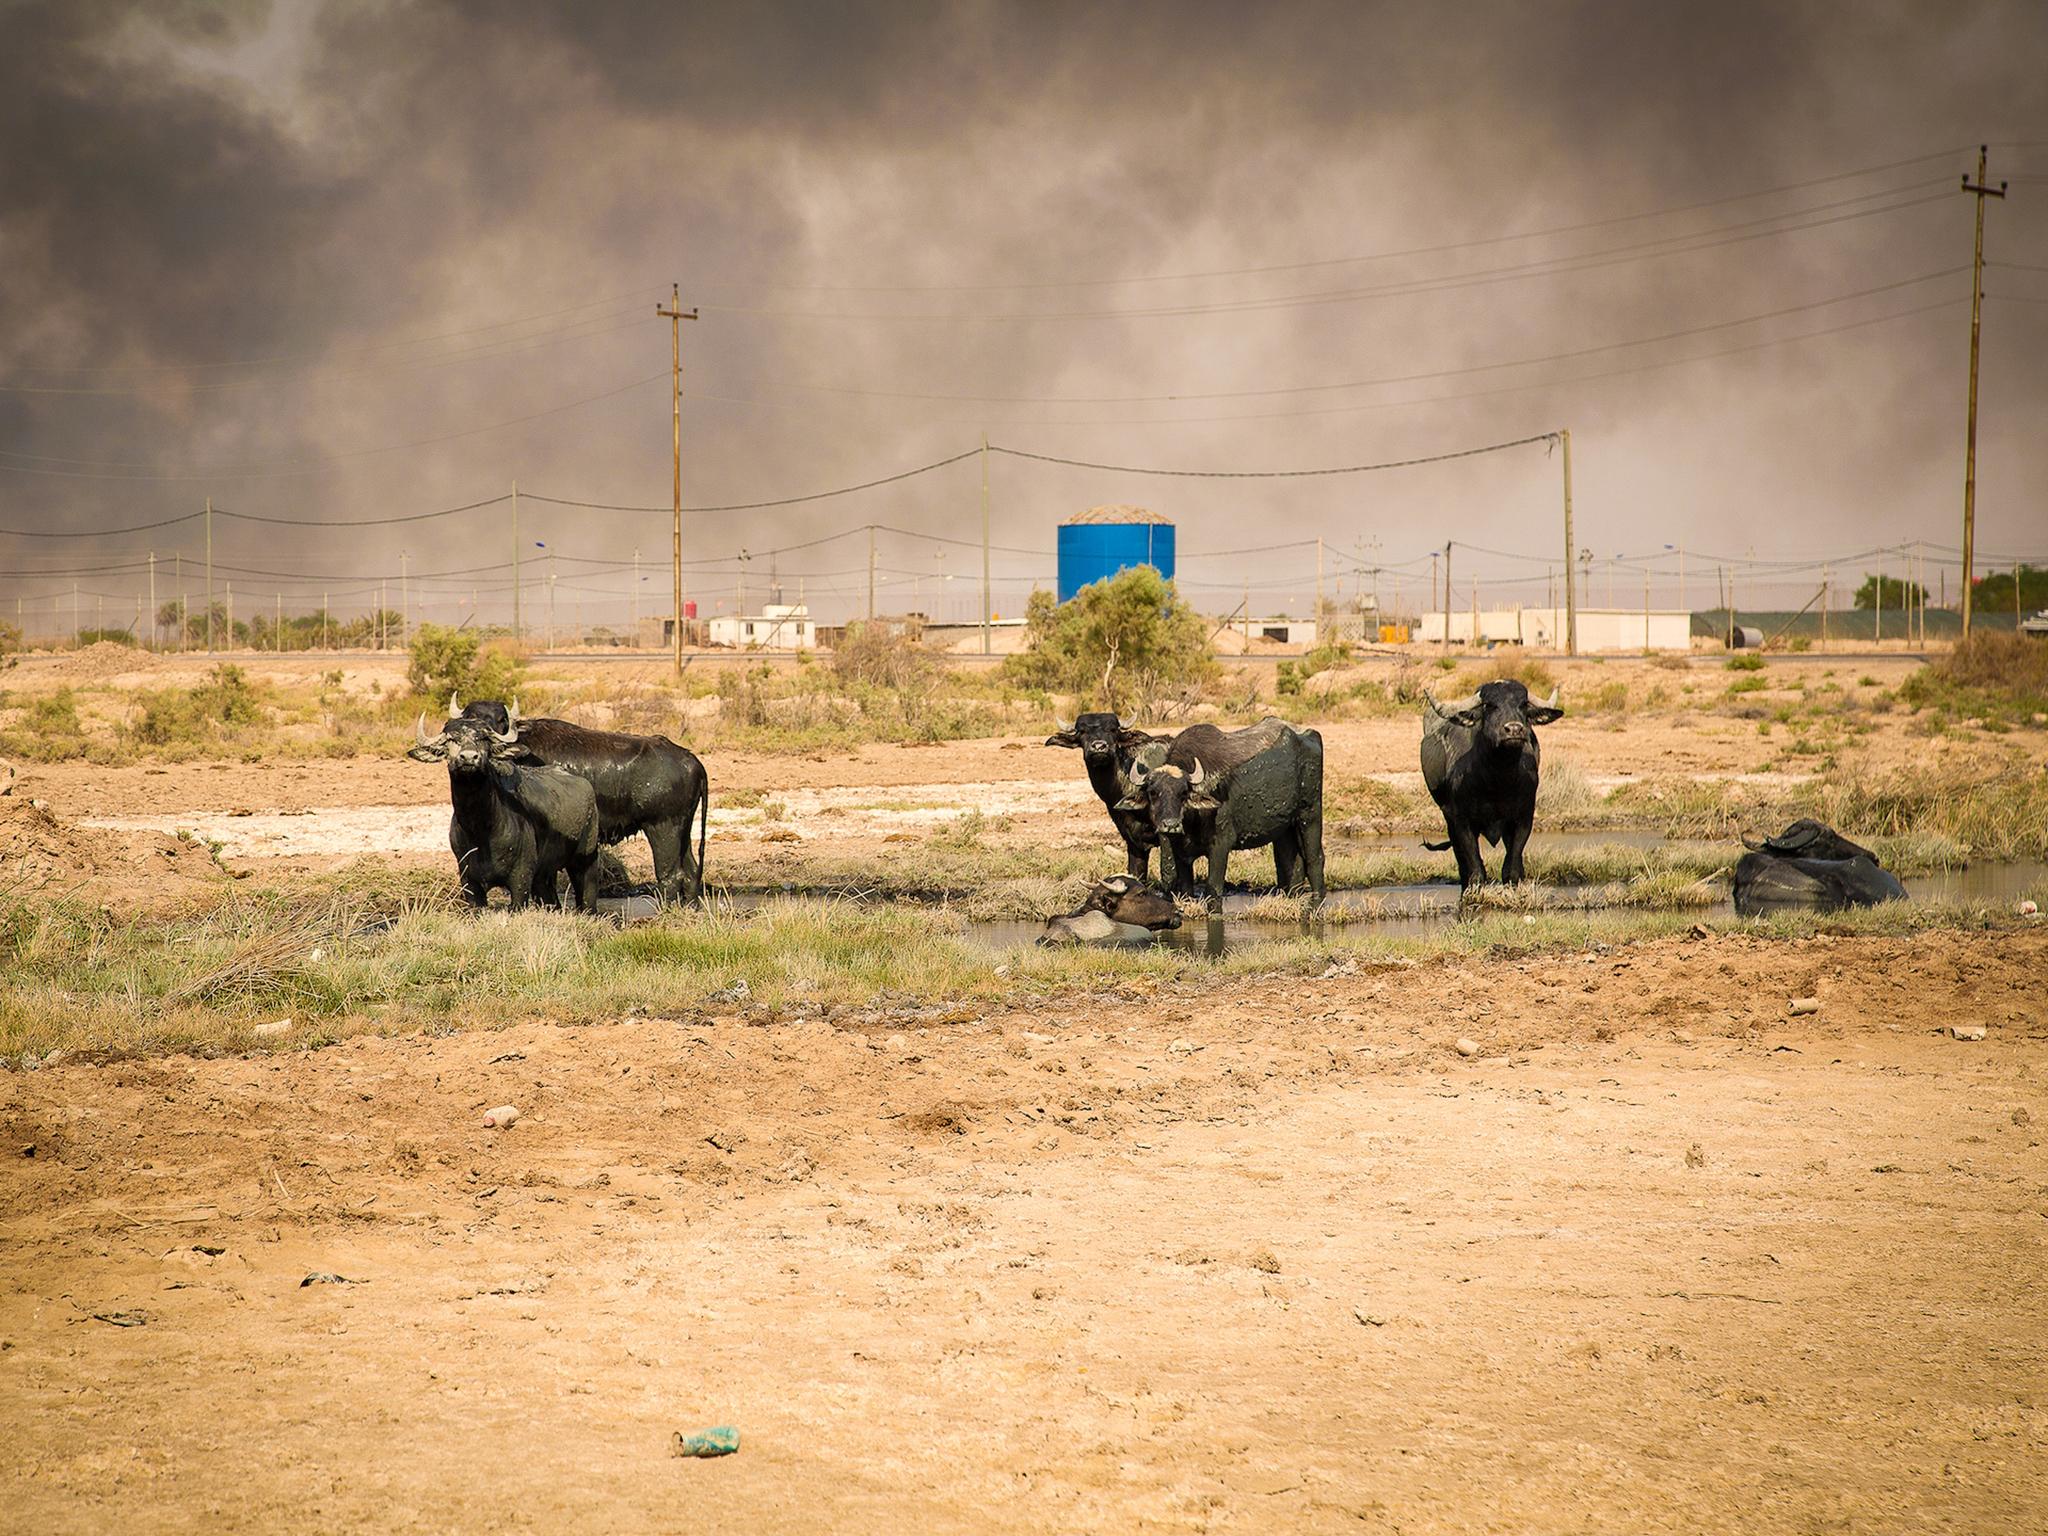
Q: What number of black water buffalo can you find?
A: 7